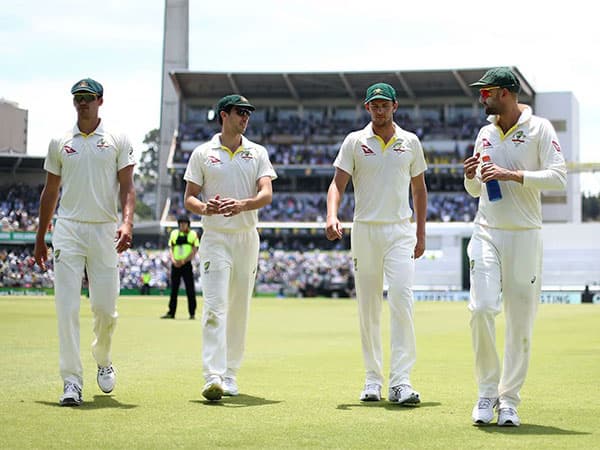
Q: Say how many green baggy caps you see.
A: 4